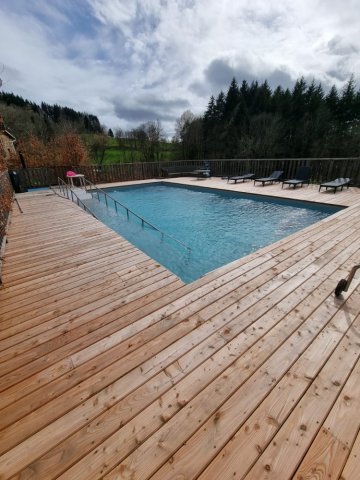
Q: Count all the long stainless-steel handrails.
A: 2